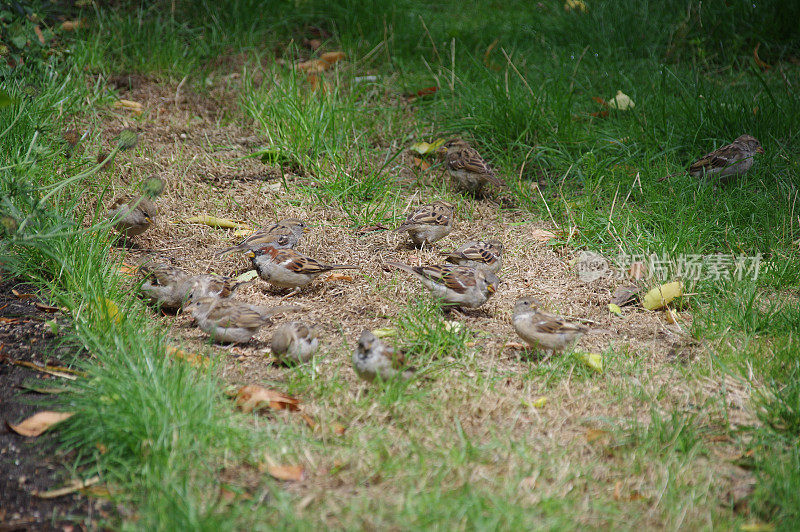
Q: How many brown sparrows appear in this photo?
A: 14